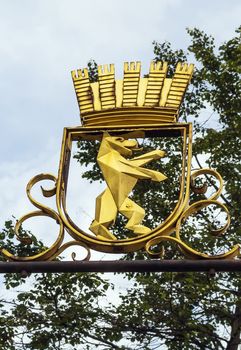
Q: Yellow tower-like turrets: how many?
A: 5